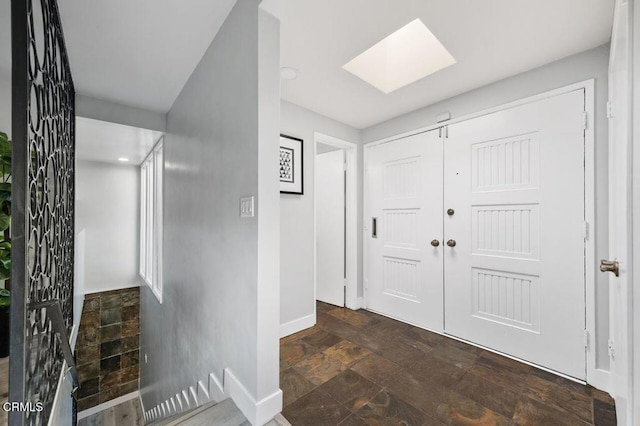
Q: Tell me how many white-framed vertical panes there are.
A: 3